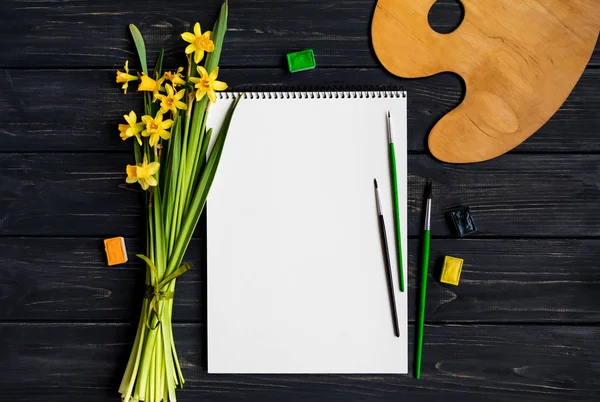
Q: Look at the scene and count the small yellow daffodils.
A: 9